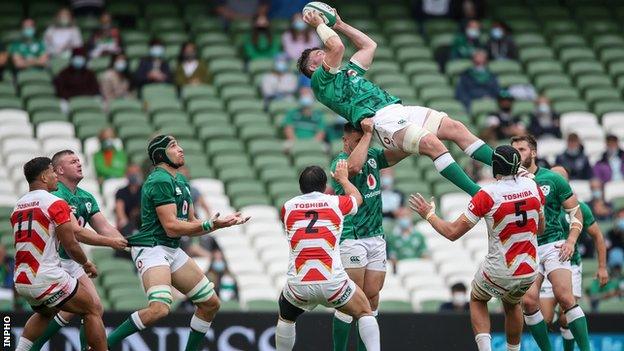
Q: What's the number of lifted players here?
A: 1